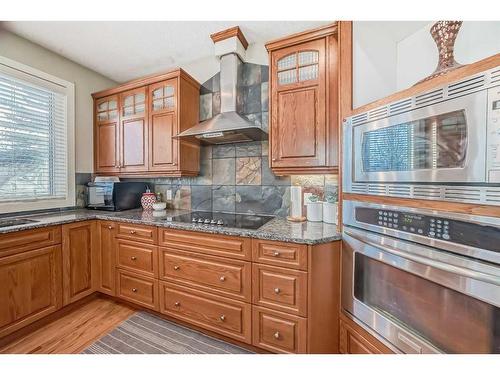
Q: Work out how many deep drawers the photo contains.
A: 6